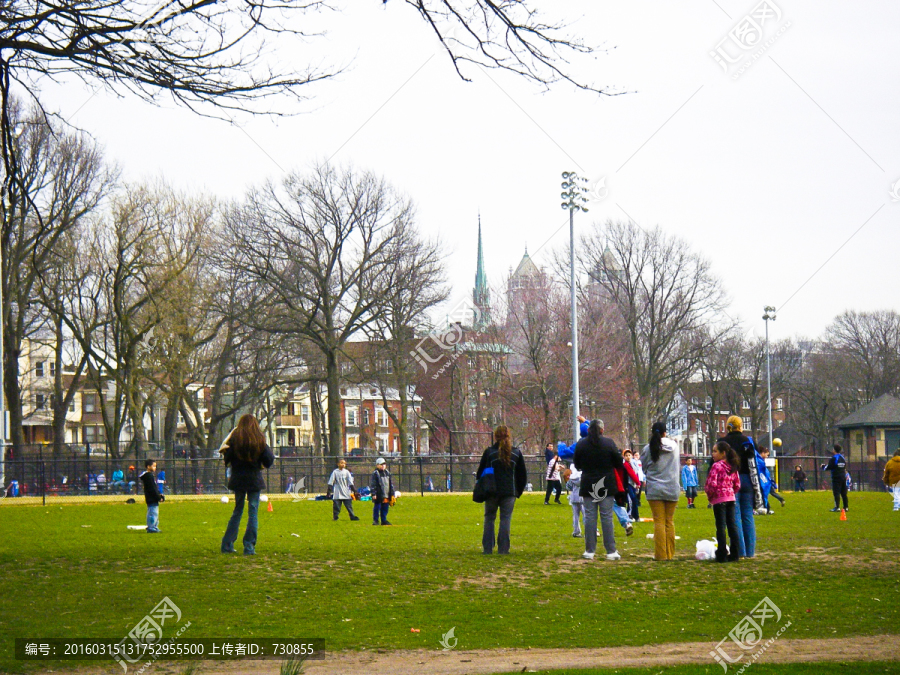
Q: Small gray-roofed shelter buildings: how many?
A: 1